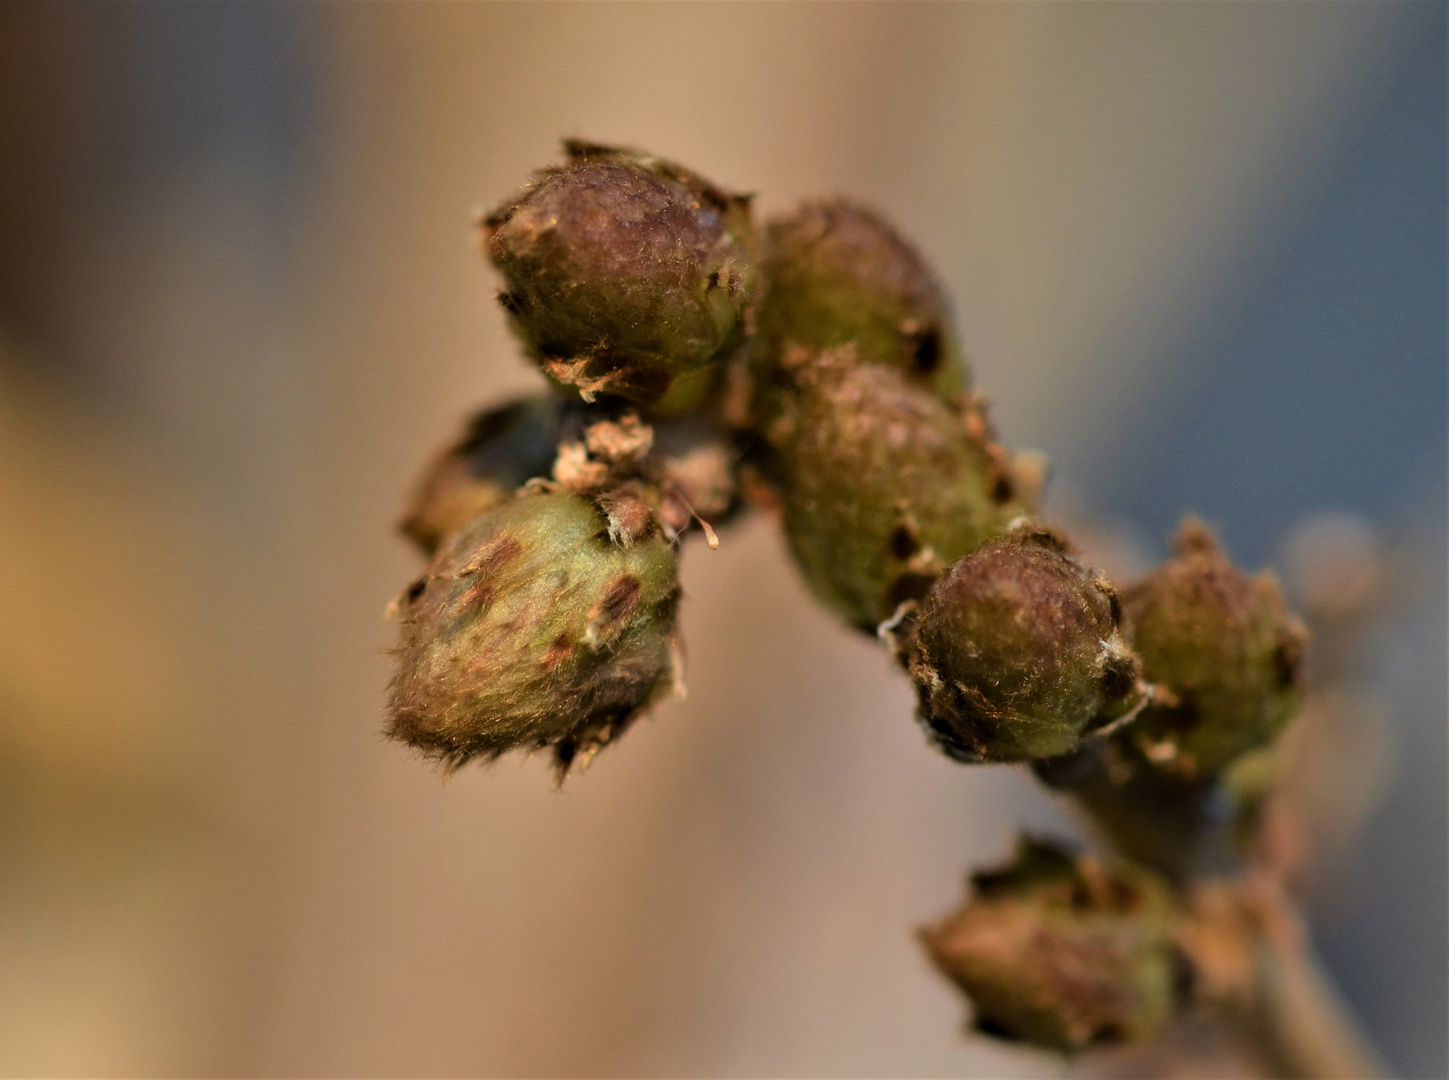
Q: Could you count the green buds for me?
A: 8